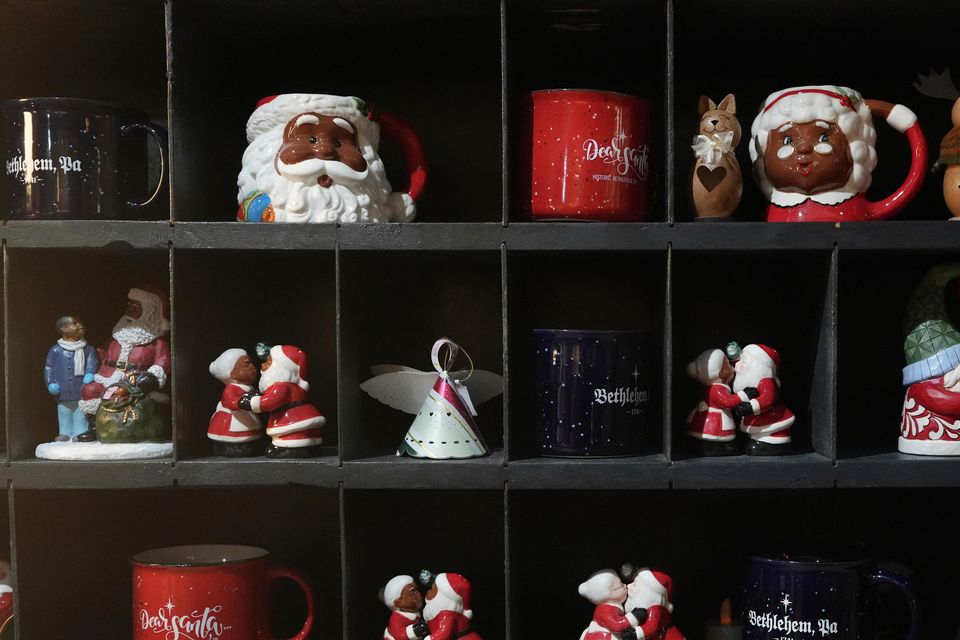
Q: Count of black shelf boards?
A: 2